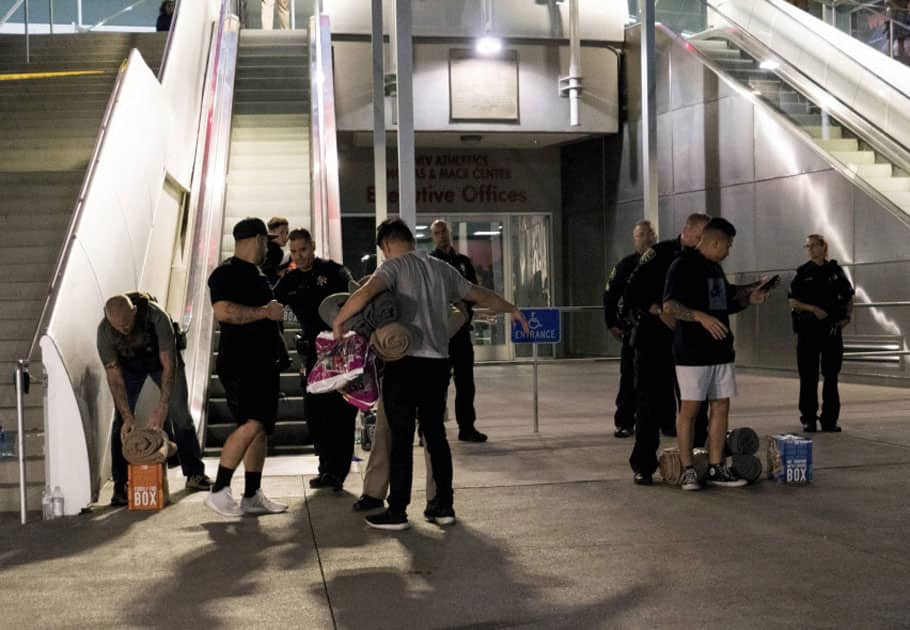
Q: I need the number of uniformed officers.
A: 5